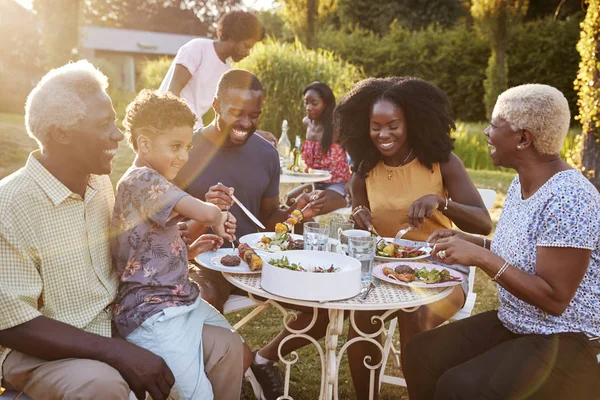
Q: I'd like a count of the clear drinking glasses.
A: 3